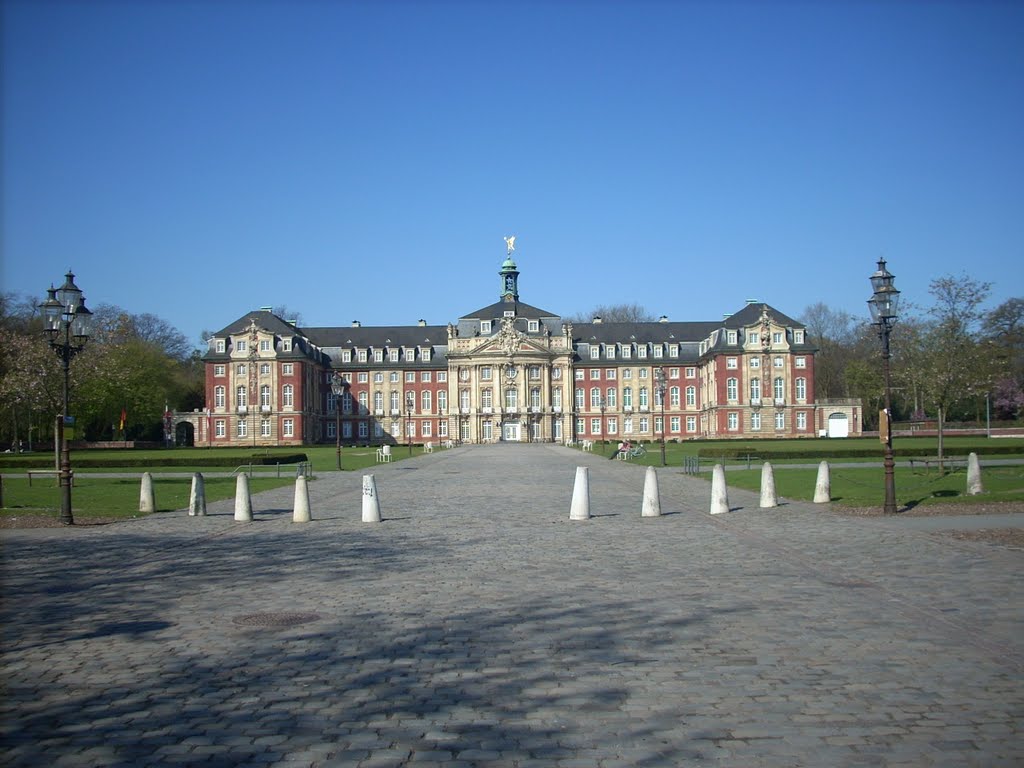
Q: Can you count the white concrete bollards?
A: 11